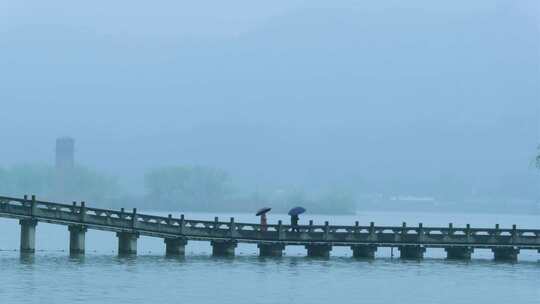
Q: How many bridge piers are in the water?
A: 11